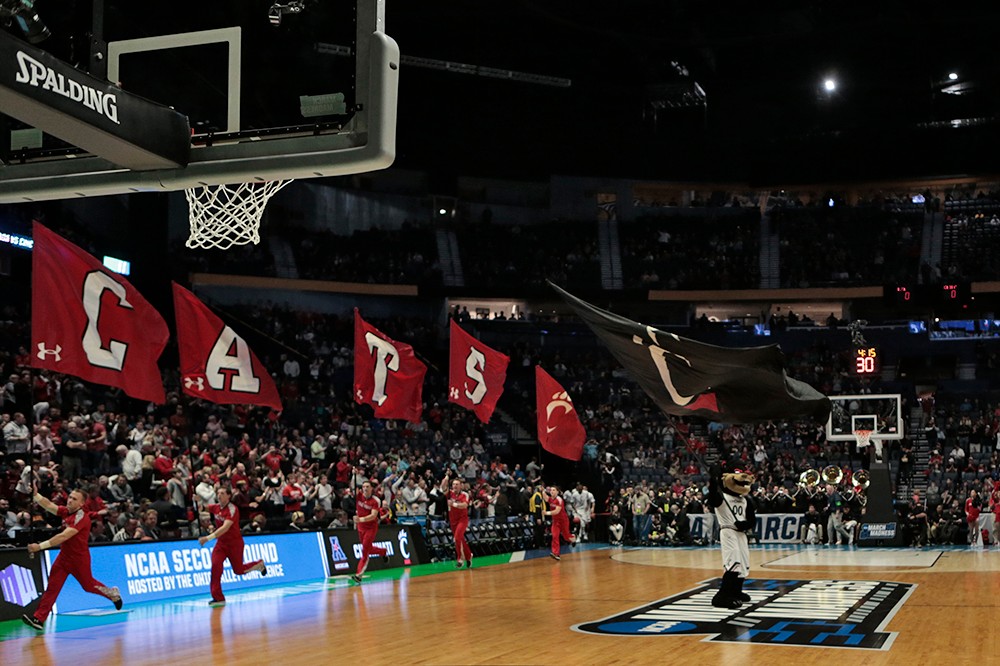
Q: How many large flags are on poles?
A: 6